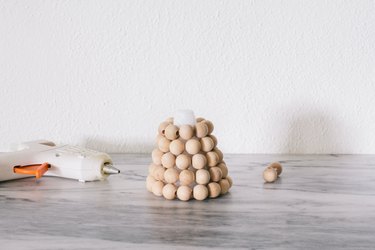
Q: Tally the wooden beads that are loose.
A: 2